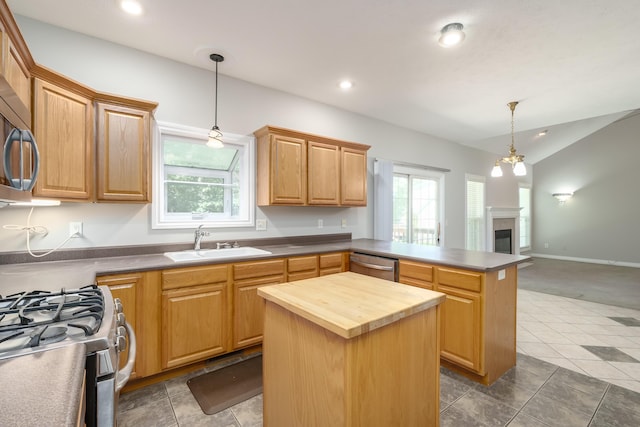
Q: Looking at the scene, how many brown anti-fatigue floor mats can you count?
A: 1